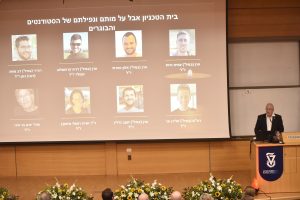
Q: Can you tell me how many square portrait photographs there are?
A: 8